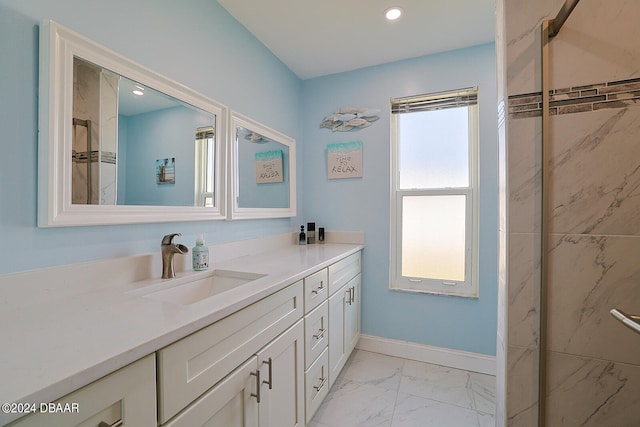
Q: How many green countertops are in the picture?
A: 0